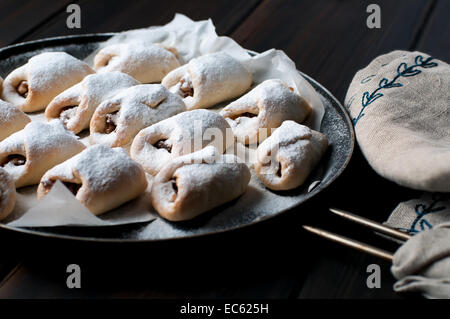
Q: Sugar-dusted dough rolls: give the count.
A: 13